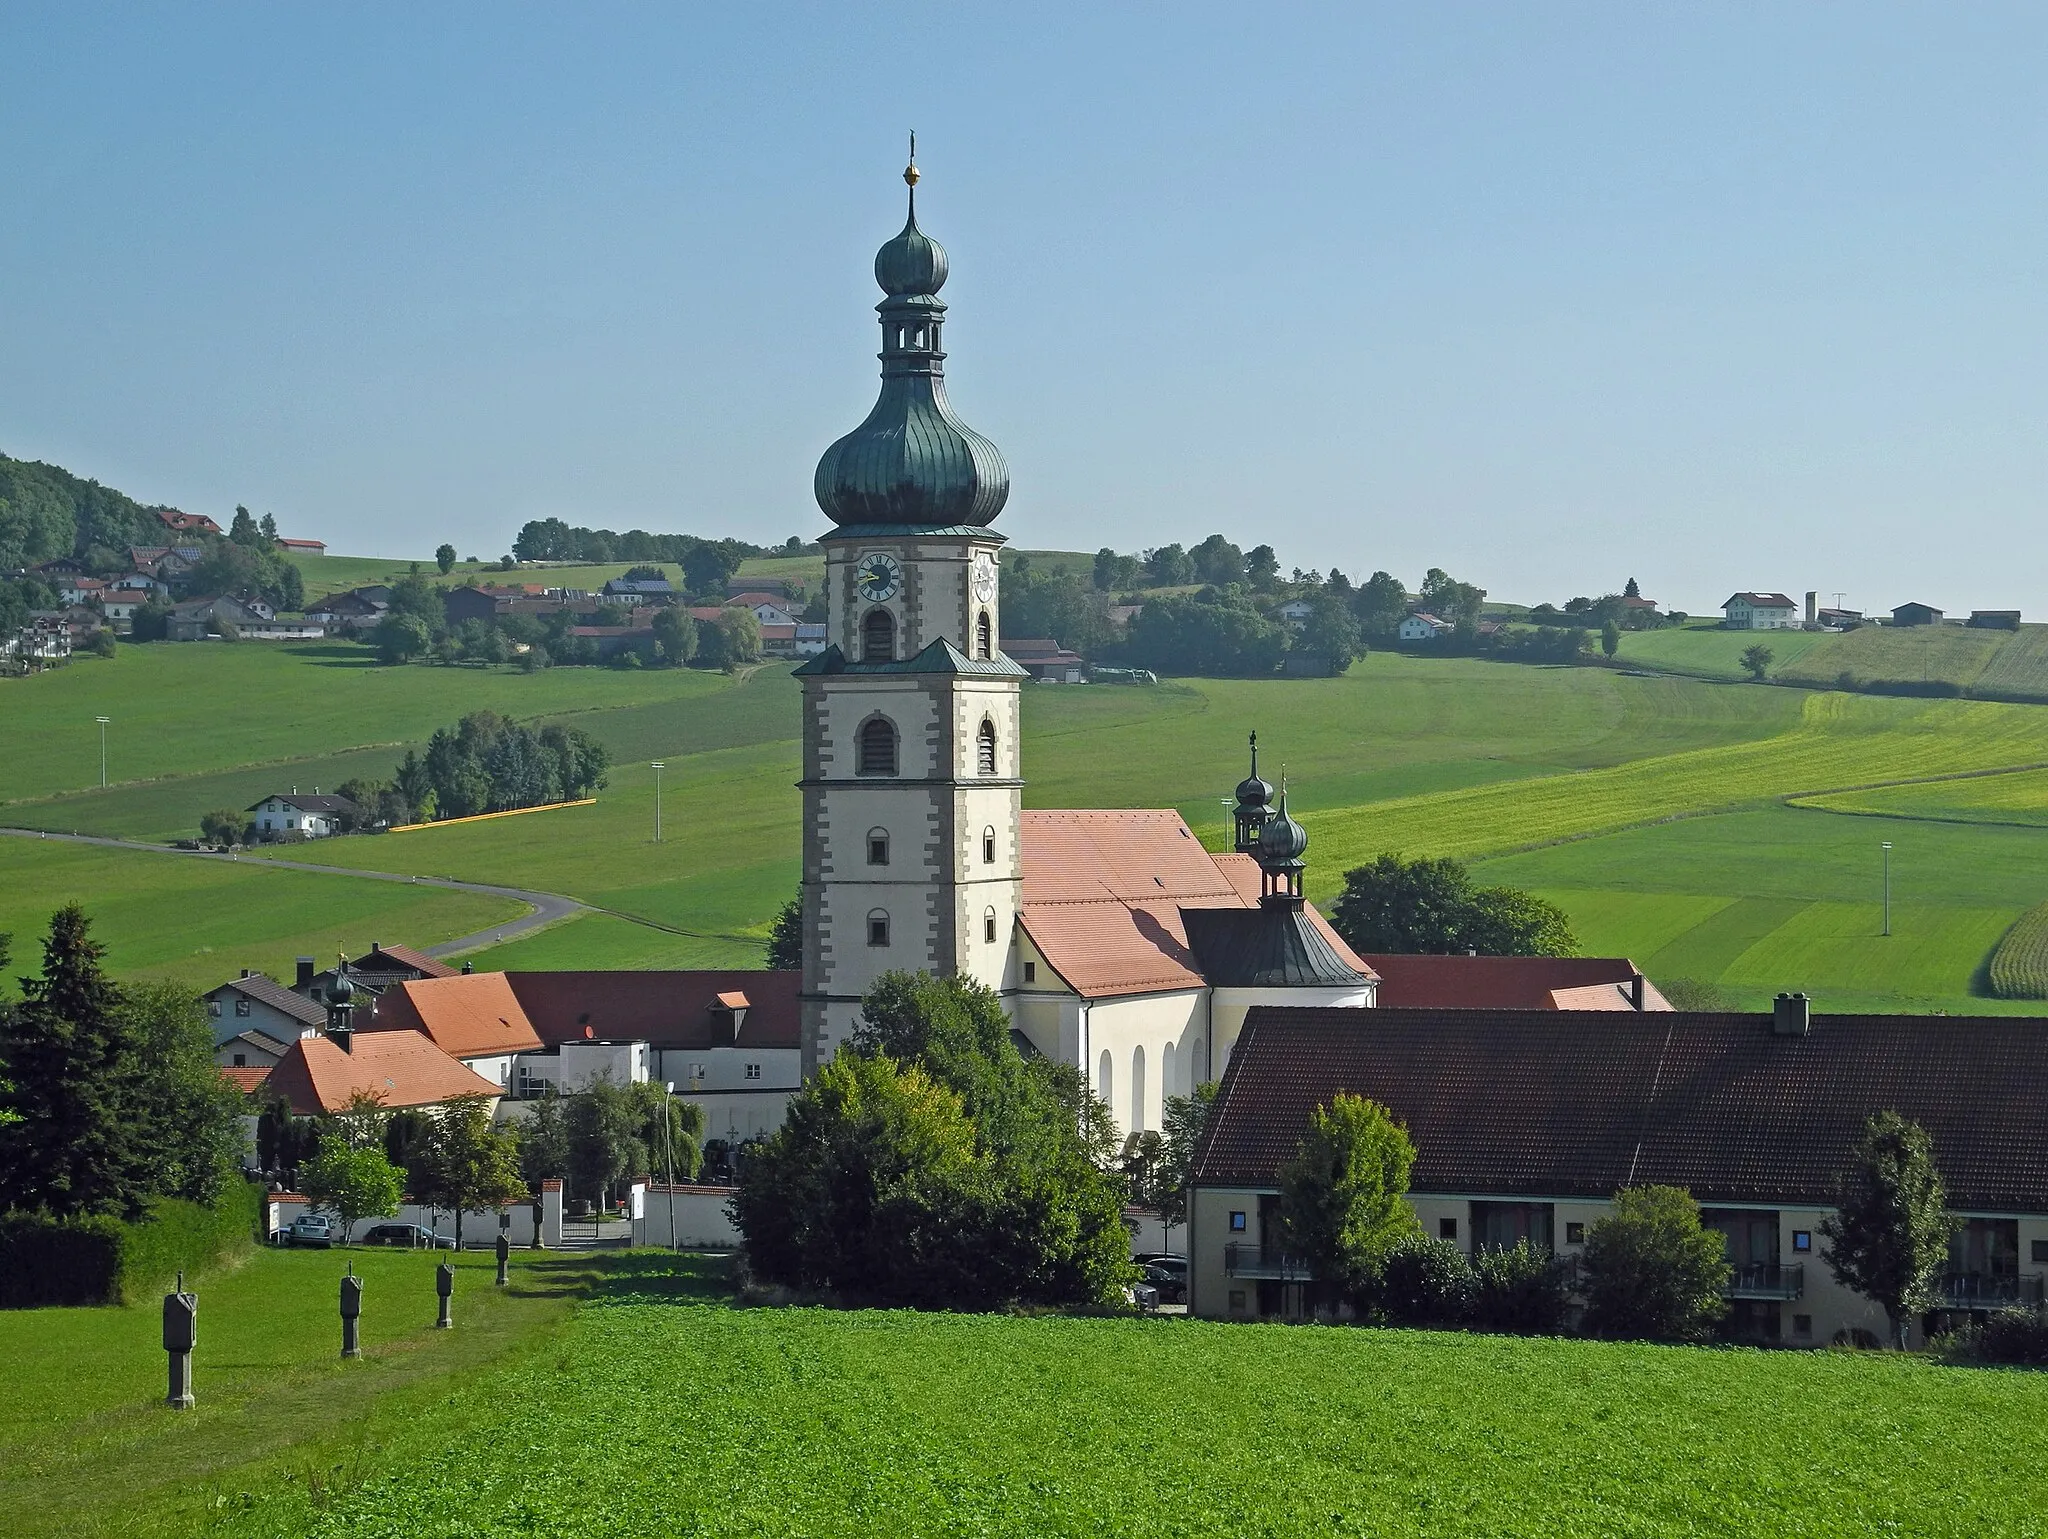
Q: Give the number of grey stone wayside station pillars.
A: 5